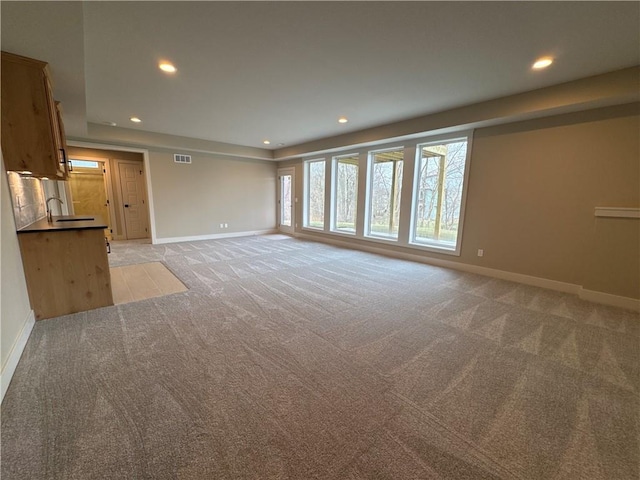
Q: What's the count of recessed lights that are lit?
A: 5